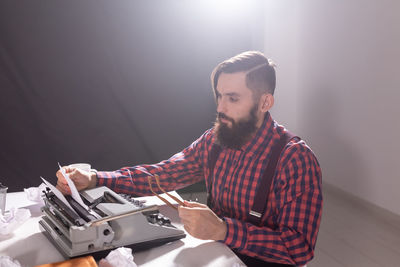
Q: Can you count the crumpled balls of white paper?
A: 4